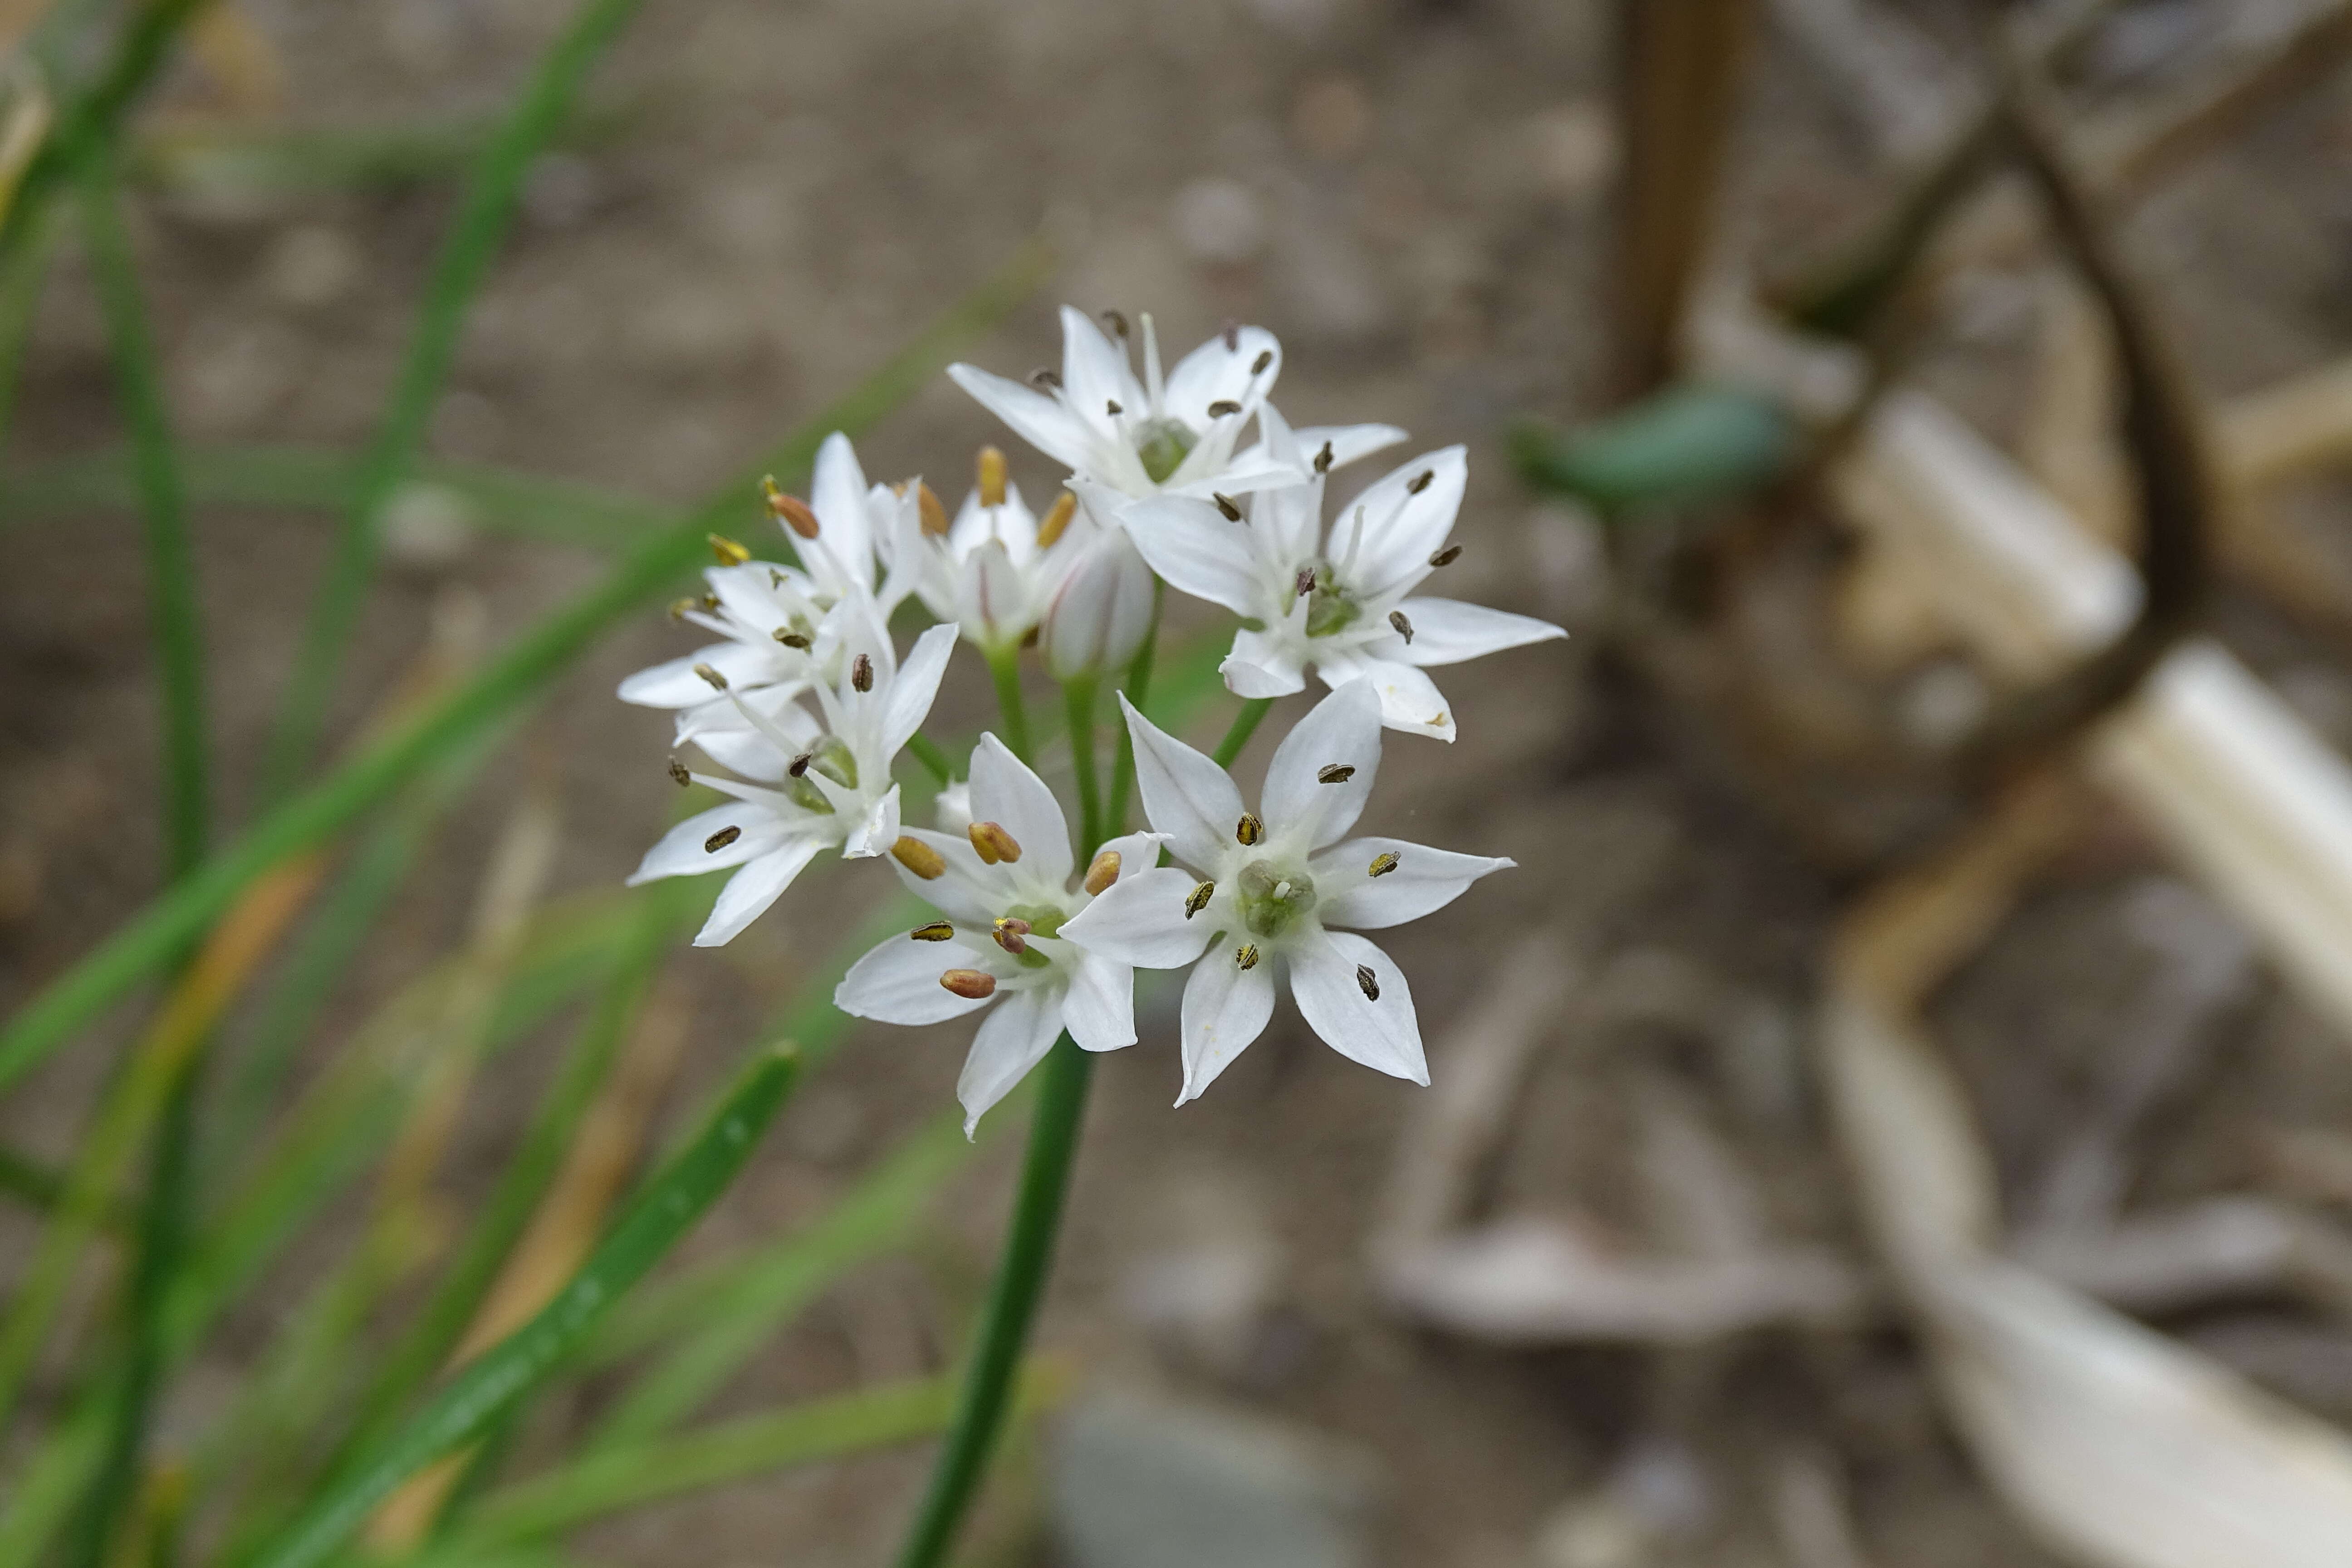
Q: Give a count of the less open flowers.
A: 2